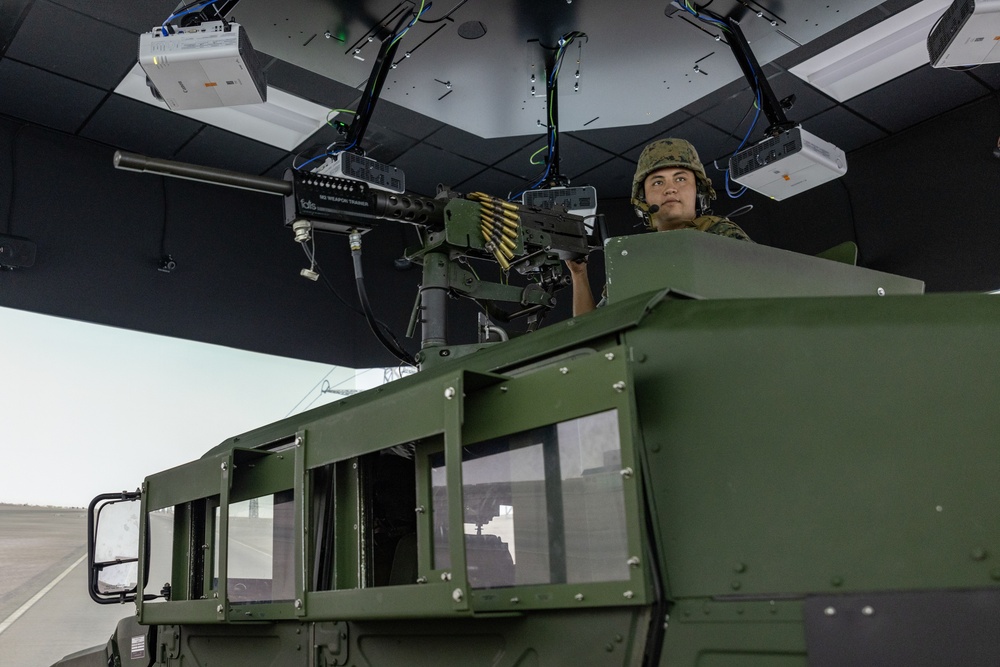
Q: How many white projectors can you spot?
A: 5